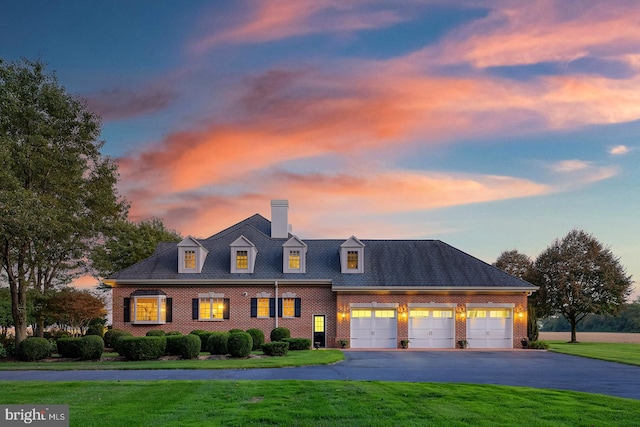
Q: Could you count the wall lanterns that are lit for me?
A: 4